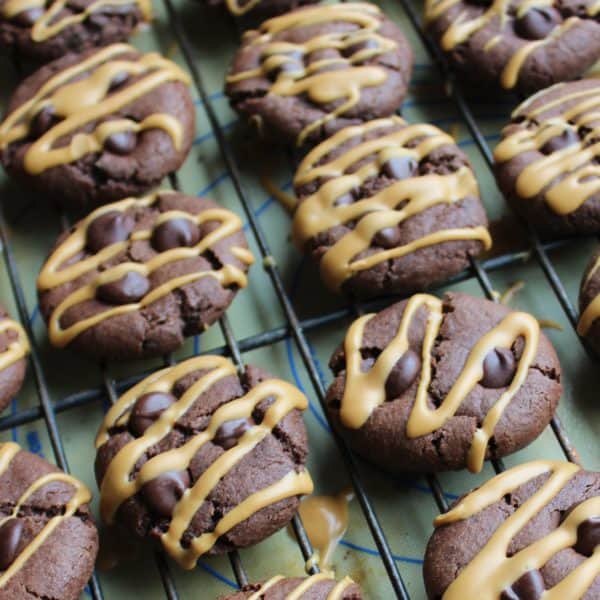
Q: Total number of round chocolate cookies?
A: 15